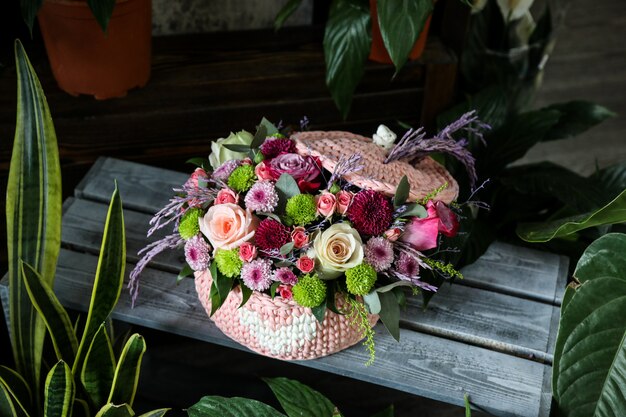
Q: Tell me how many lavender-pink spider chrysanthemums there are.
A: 7